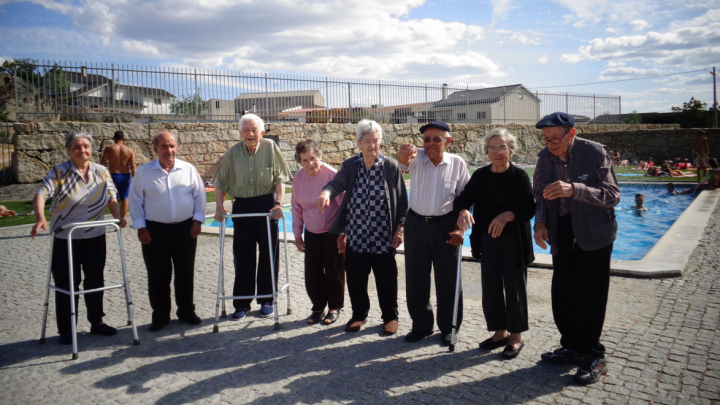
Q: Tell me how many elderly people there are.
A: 8